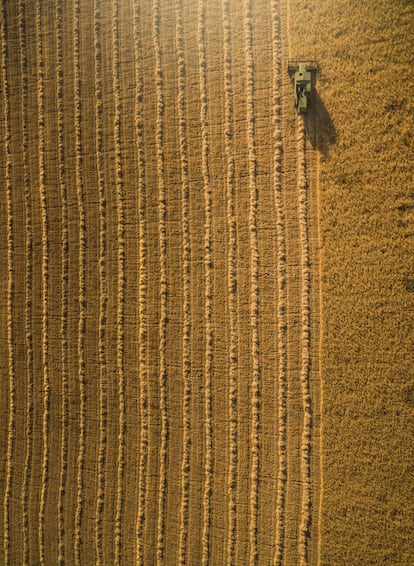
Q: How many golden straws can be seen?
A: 15